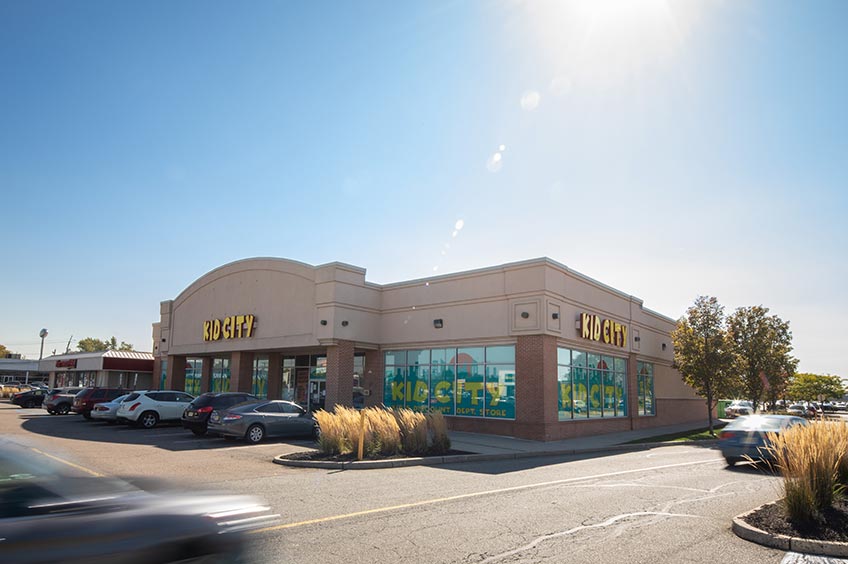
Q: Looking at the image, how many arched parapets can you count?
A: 1